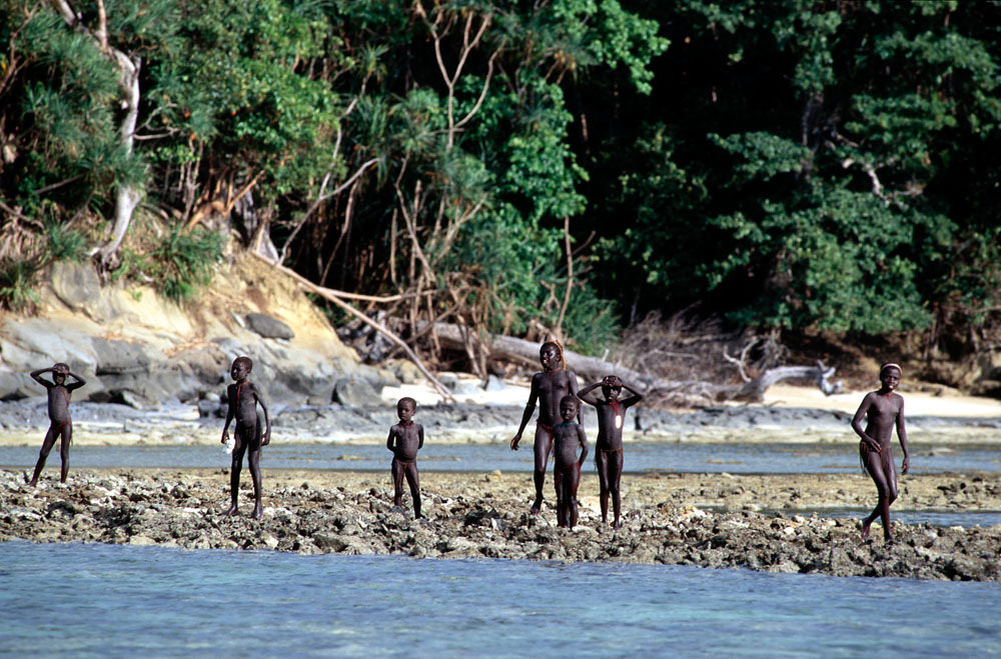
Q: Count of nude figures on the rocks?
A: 7